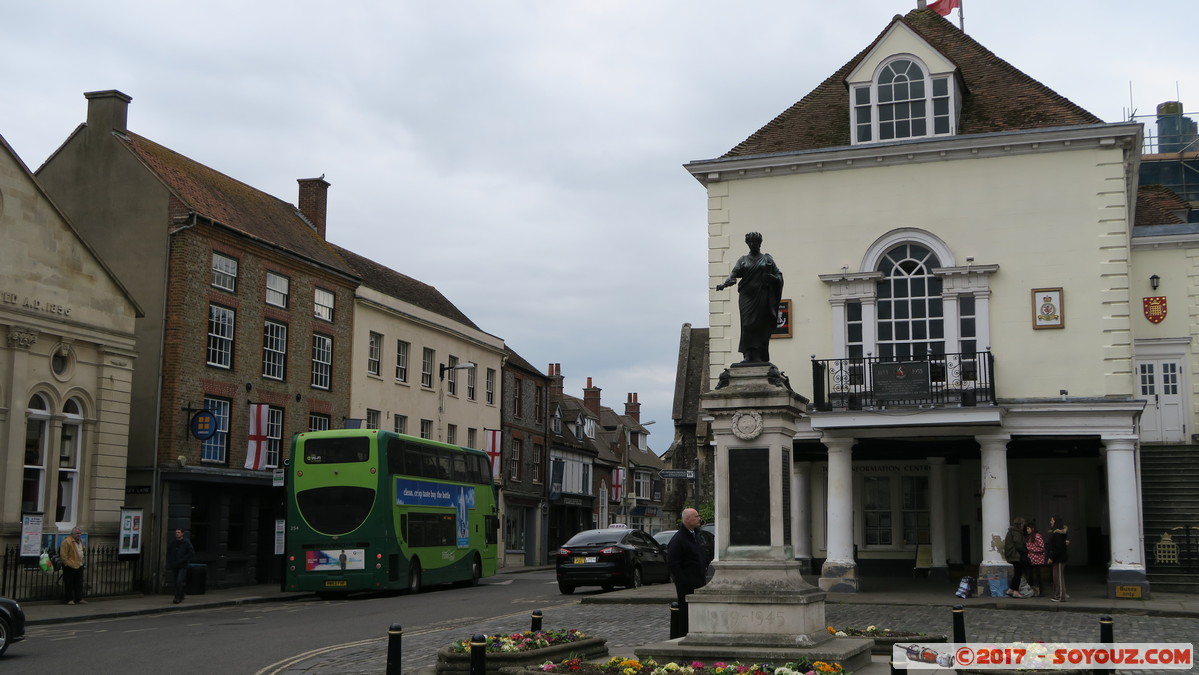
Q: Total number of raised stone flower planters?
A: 4